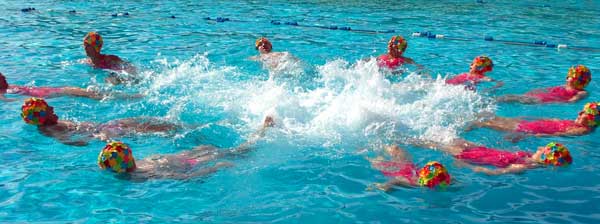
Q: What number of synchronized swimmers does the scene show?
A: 11